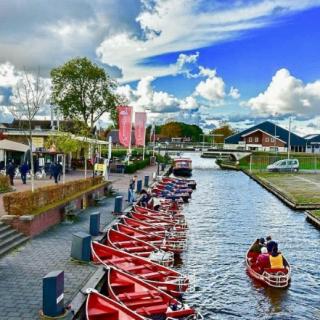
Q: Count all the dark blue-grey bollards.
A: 6